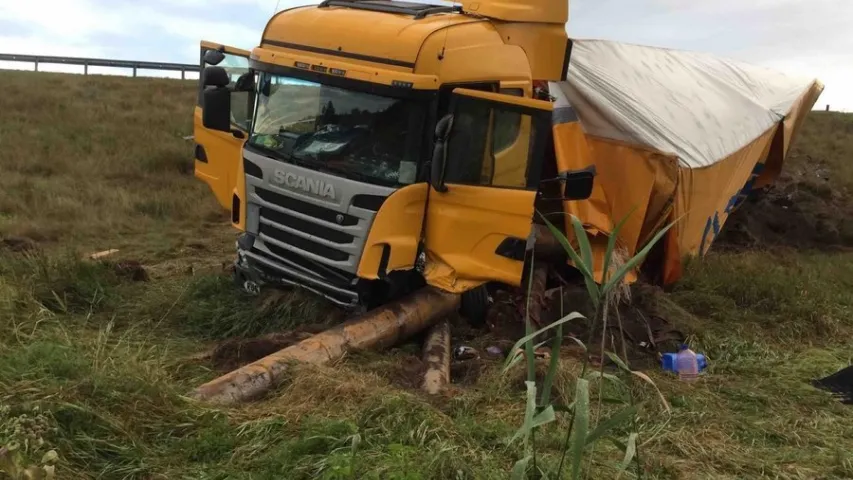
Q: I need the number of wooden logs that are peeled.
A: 2